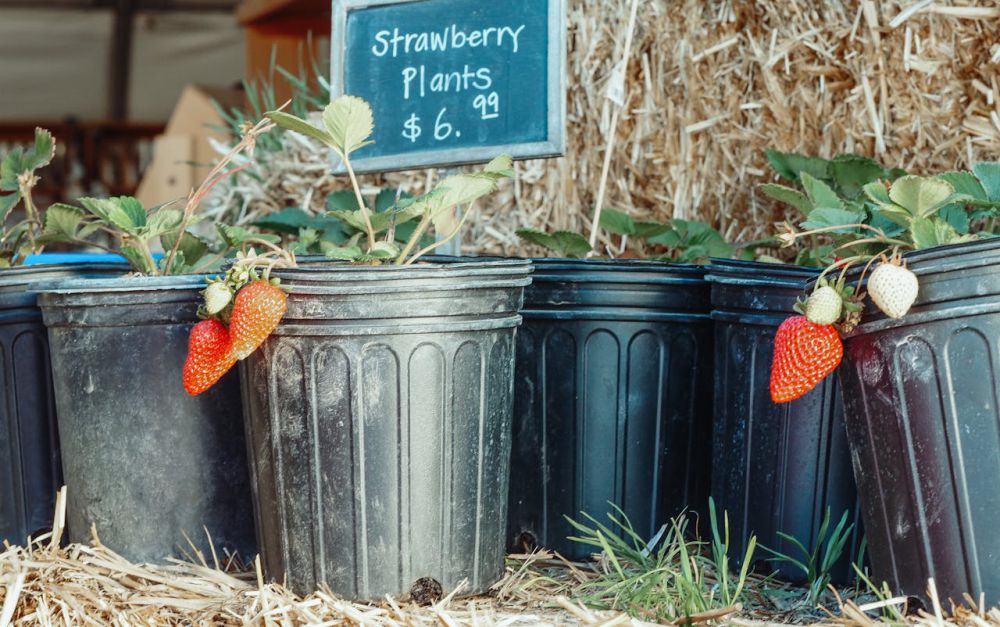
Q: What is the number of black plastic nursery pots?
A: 6